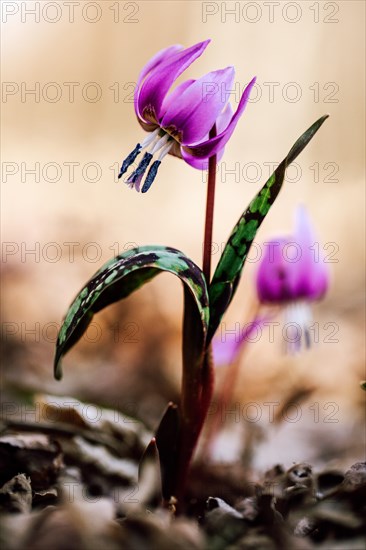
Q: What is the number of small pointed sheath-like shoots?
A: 2